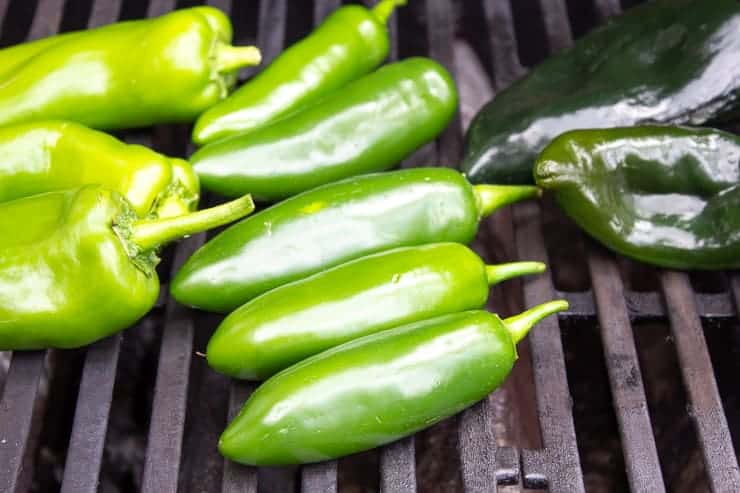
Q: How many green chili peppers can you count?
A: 10